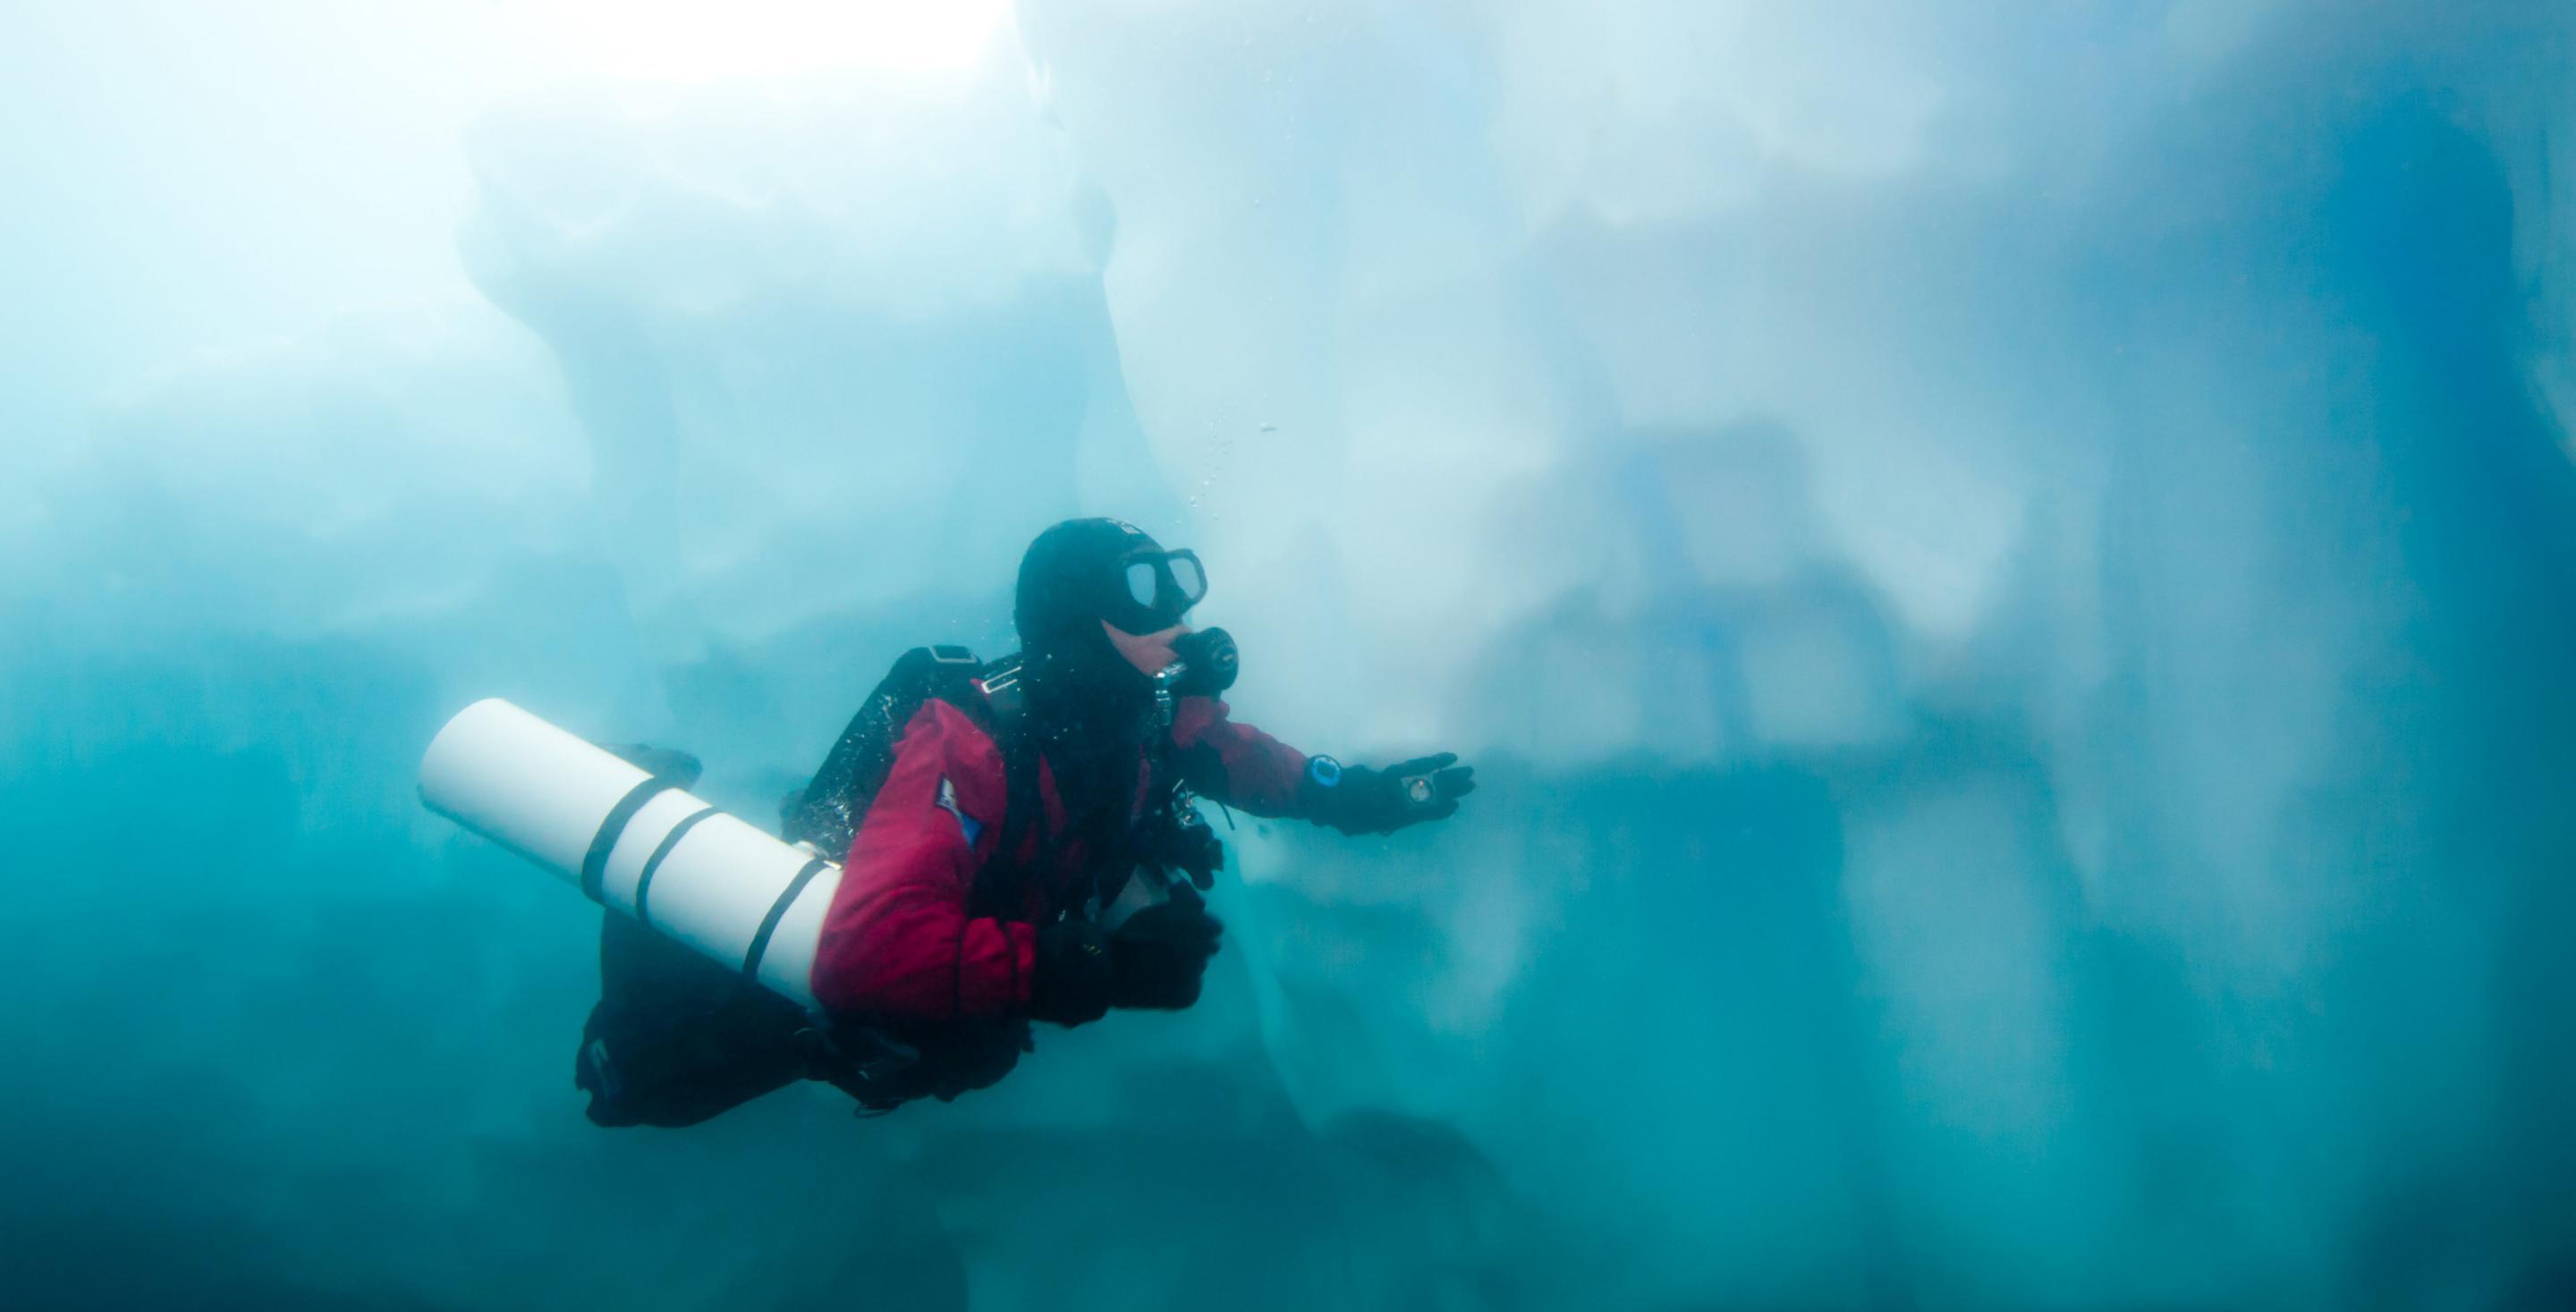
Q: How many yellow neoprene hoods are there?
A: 0